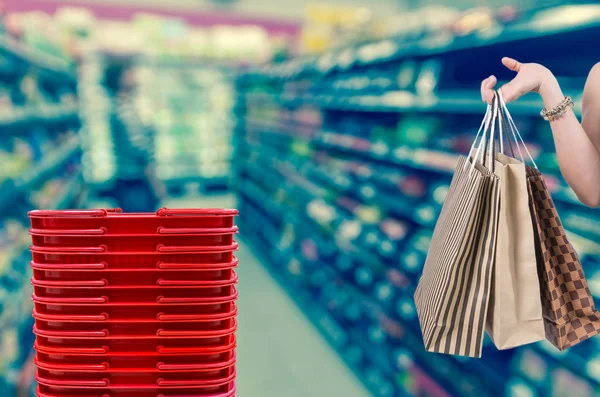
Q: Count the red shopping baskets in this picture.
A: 12